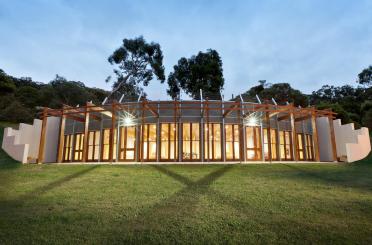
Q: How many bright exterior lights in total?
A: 2